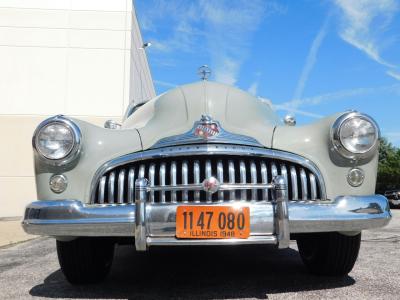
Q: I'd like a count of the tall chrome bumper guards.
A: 2